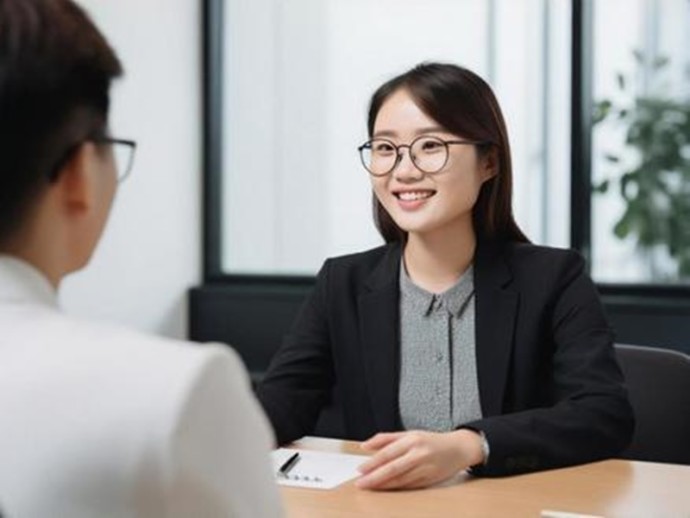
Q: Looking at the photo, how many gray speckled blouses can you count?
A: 1